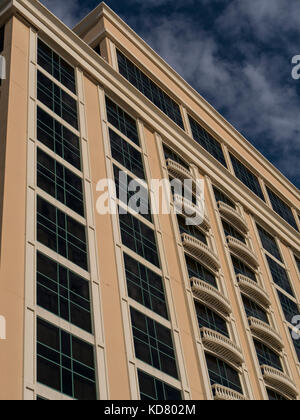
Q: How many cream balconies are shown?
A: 11